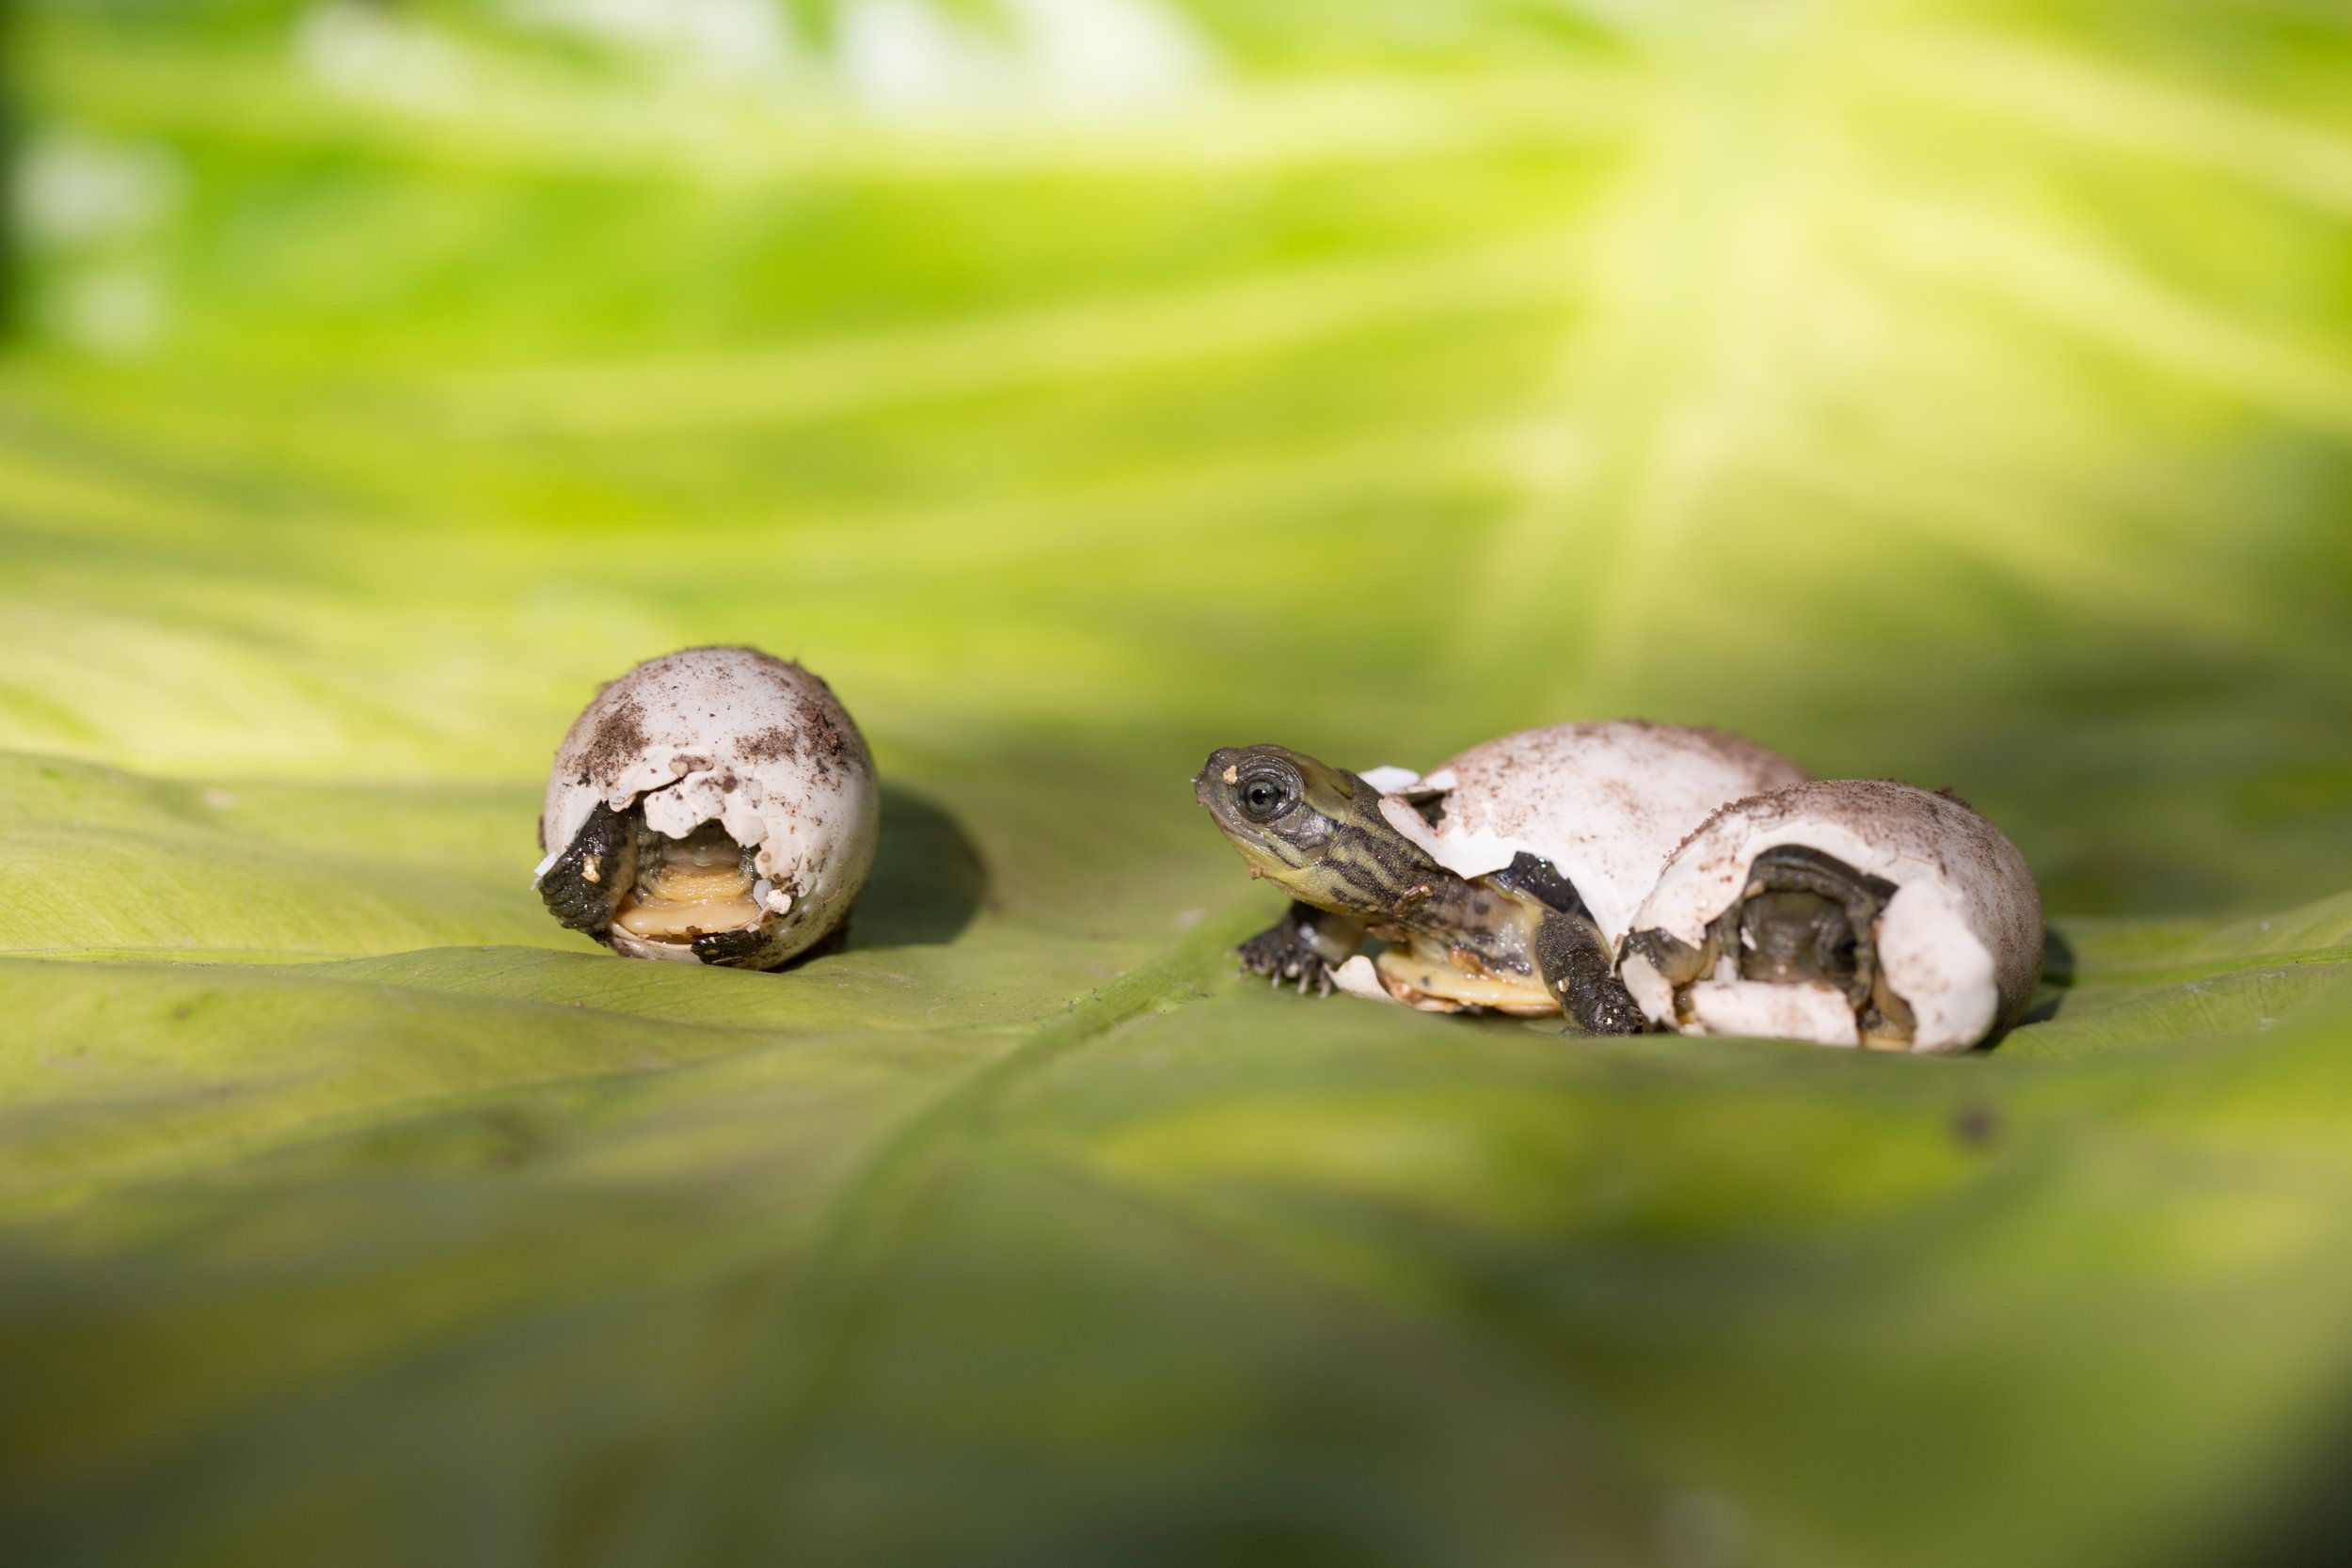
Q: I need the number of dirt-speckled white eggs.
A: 3